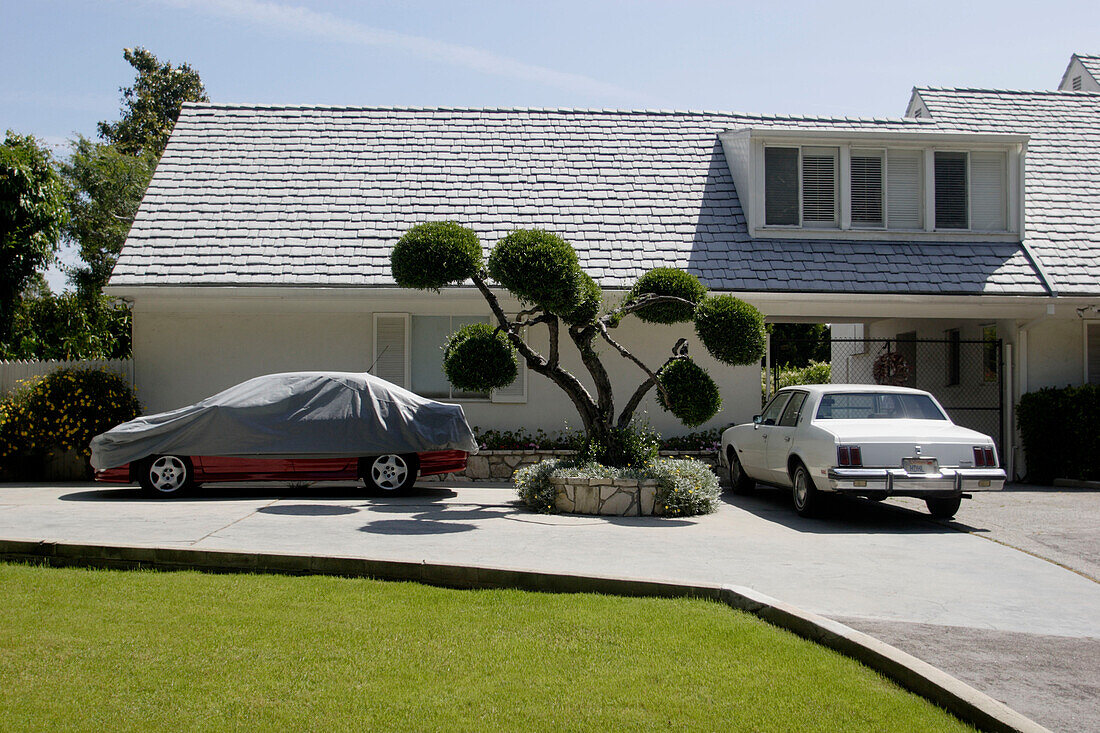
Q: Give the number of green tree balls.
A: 7